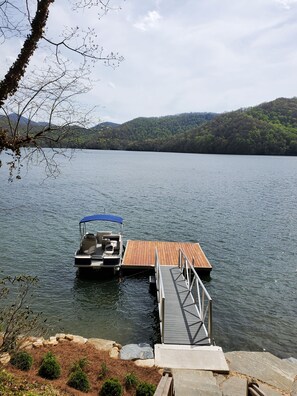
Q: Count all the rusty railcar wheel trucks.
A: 0